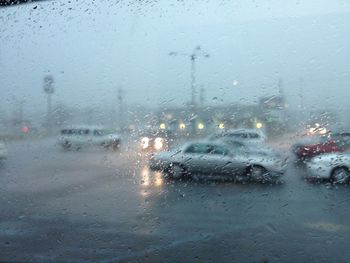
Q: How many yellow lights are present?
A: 5